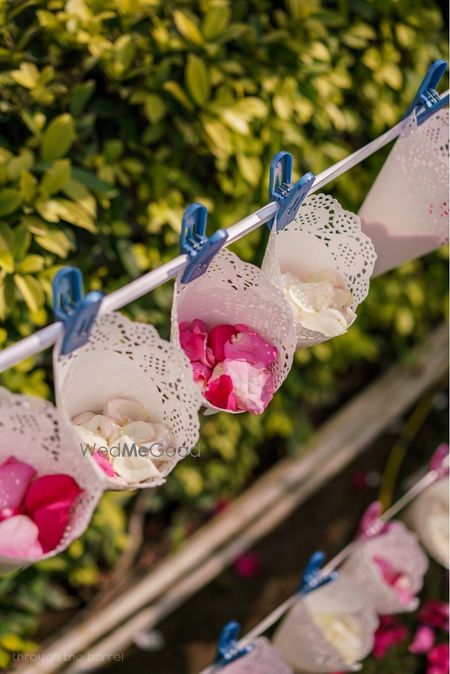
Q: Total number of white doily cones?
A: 9